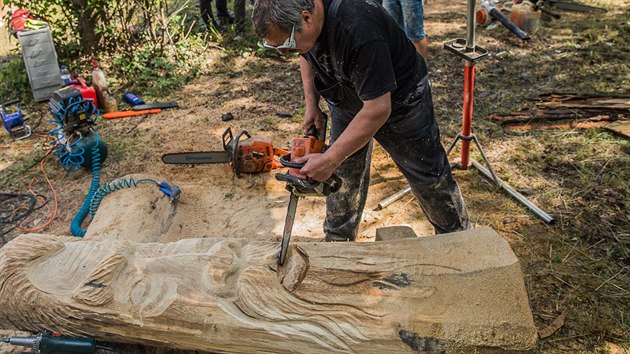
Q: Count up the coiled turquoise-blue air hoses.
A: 2